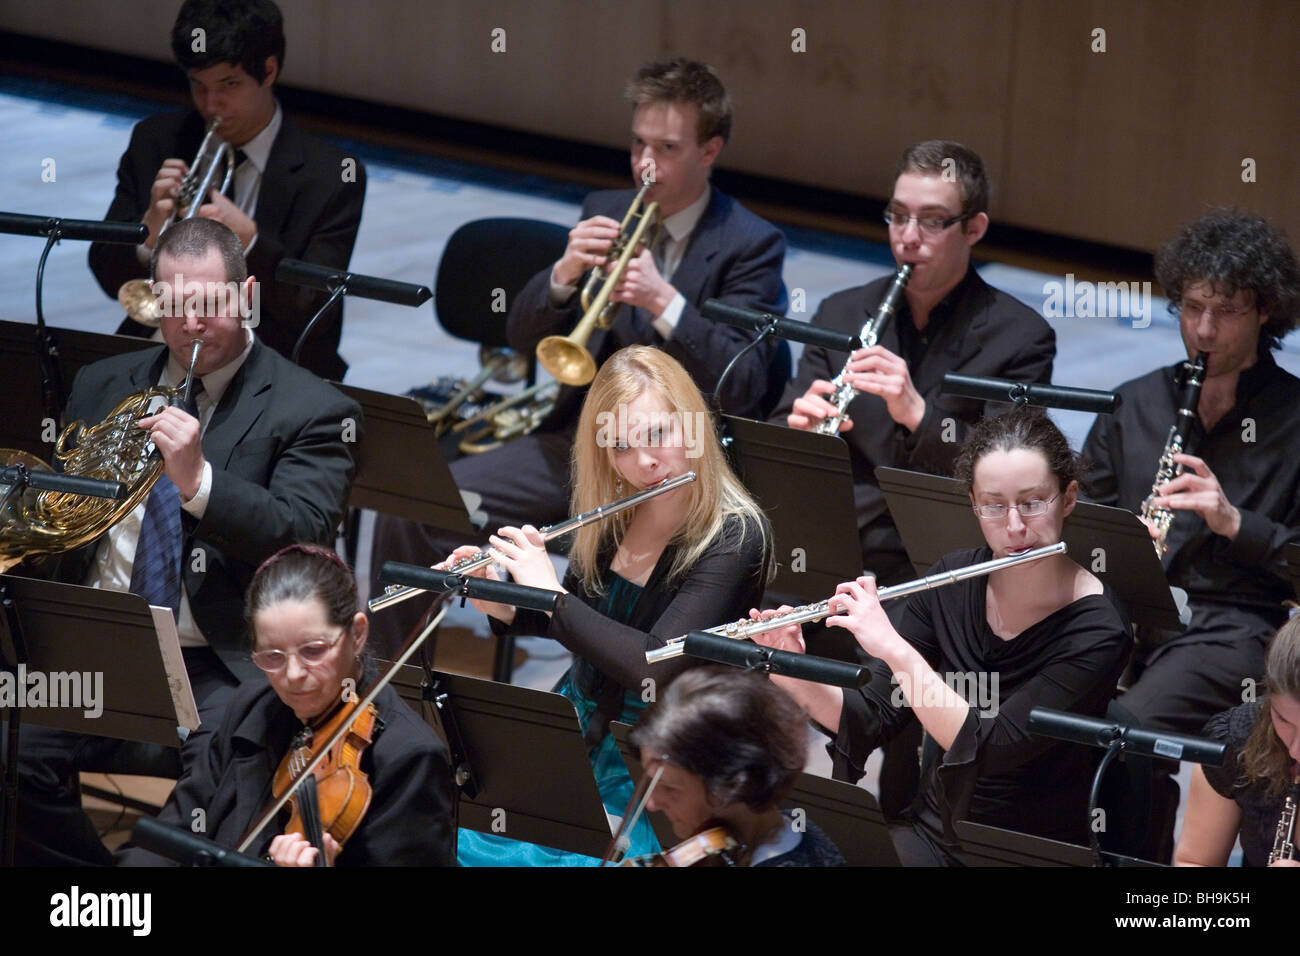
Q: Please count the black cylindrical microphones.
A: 9